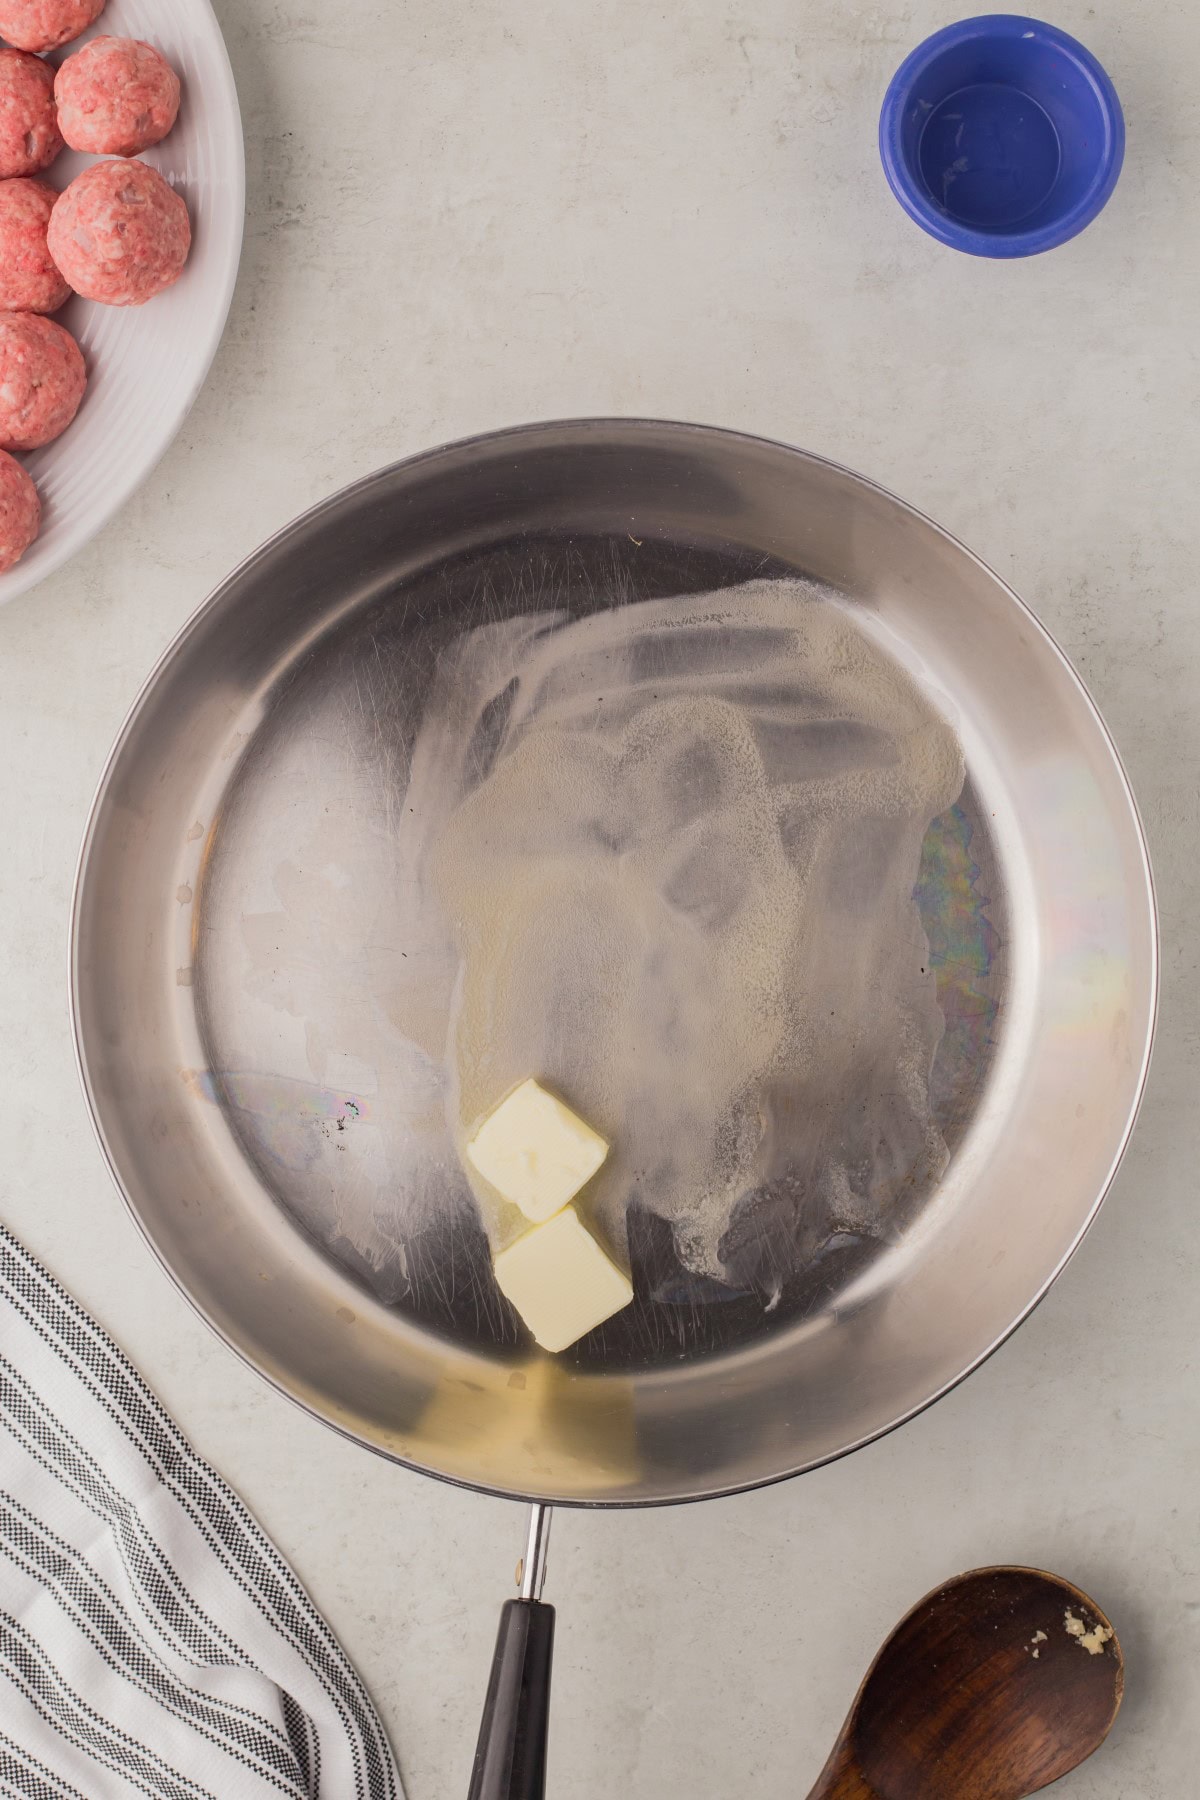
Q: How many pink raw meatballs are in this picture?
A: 7